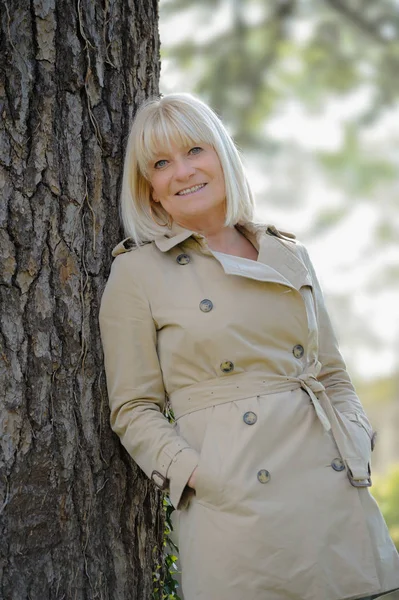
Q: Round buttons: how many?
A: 7